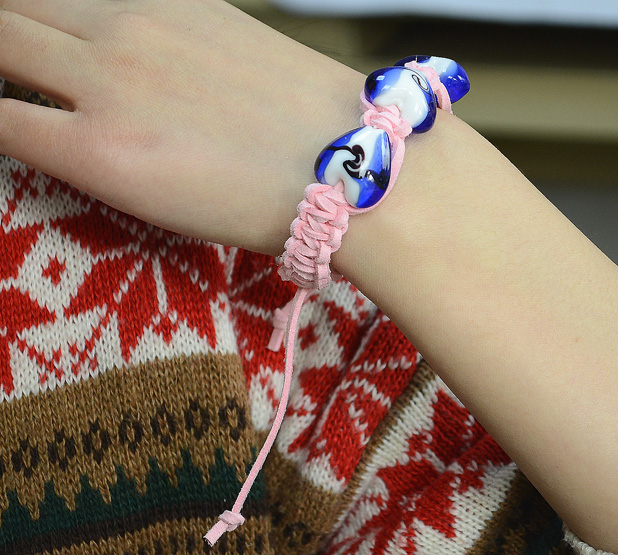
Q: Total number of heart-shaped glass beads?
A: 3